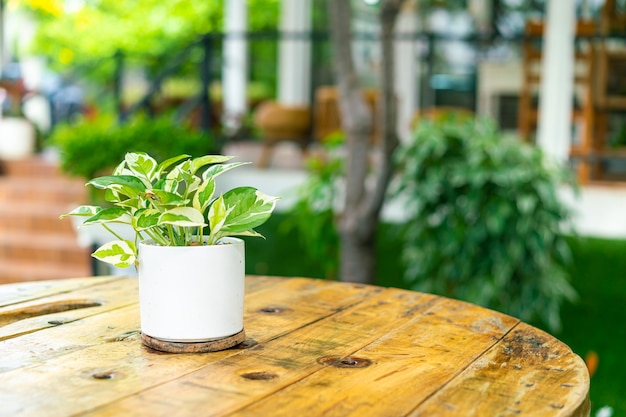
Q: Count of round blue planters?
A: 0